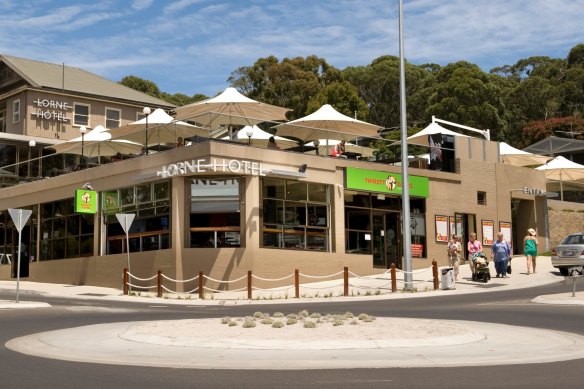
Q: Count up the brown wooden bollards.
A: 8